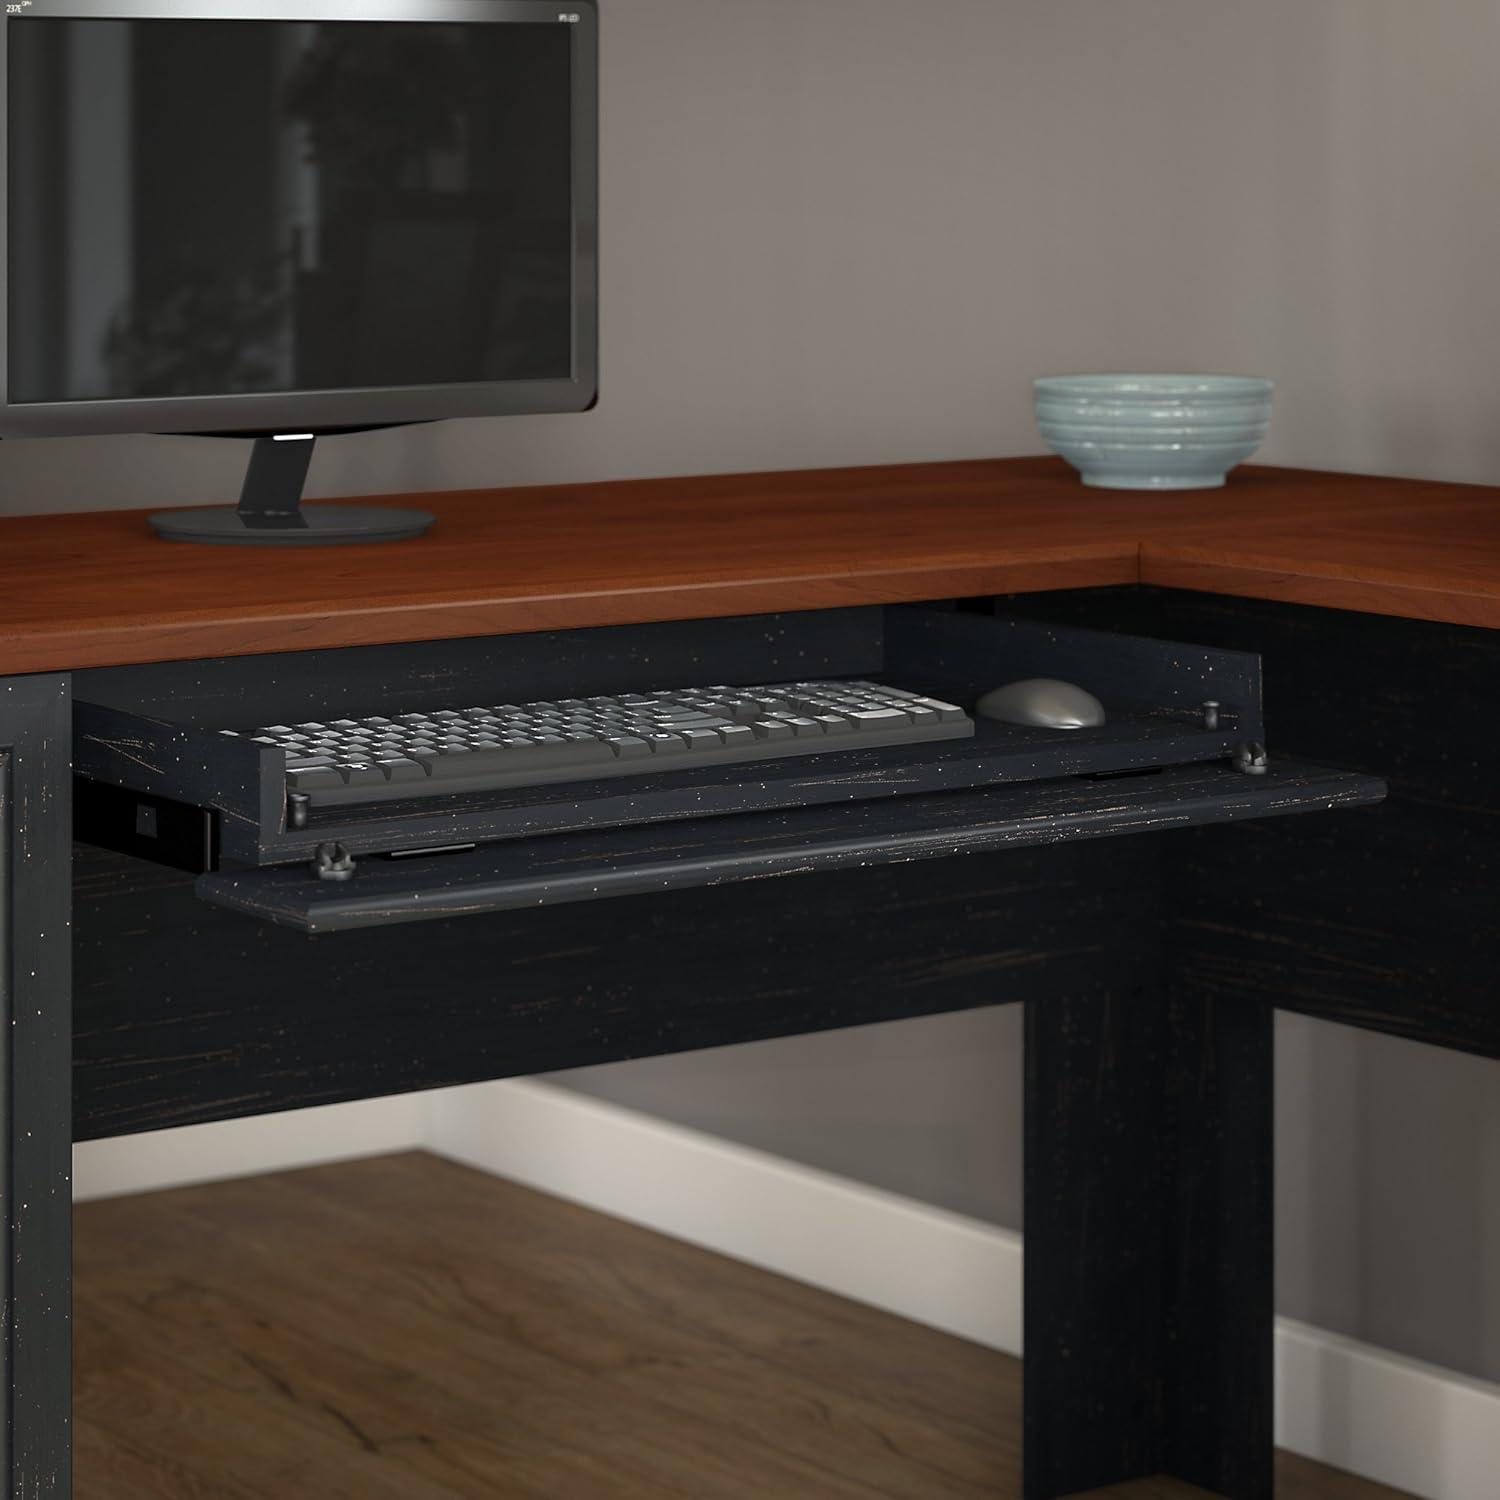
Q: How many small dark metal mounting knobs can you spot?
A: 4